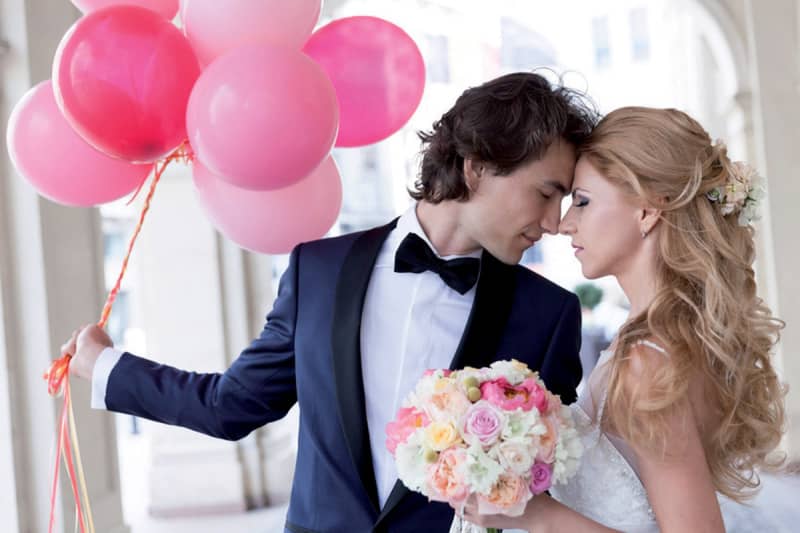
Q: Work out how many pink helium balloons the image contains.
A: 7